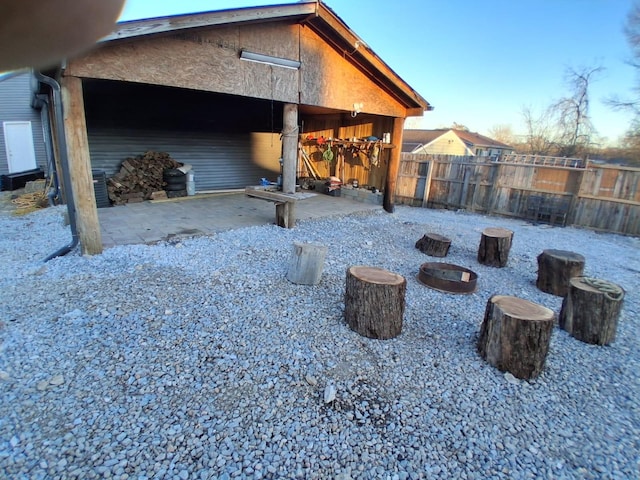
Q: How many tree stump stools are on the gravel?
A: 7